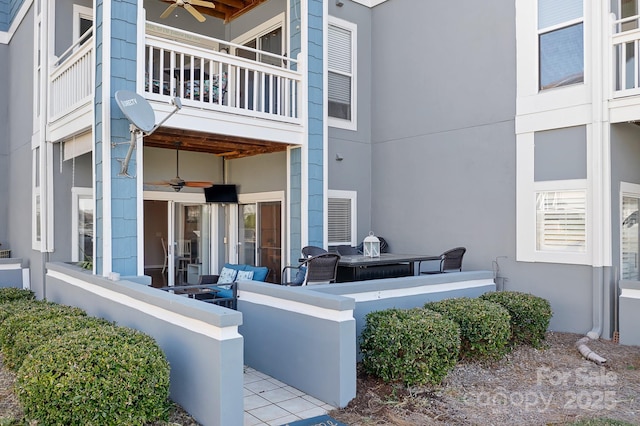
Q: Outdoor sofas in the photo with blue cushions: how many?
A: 1